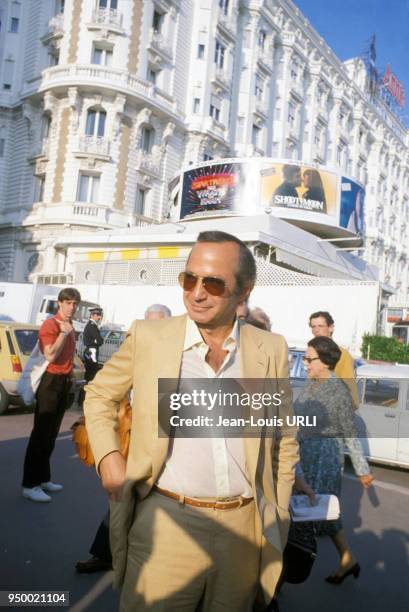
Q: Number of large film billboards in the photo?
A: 3